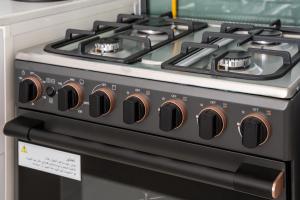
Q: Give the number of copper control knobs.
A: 7